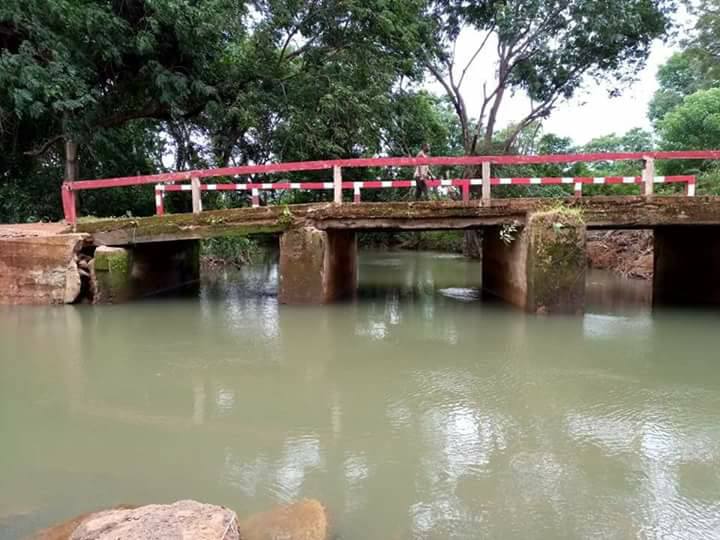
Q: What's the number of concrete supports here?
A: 4